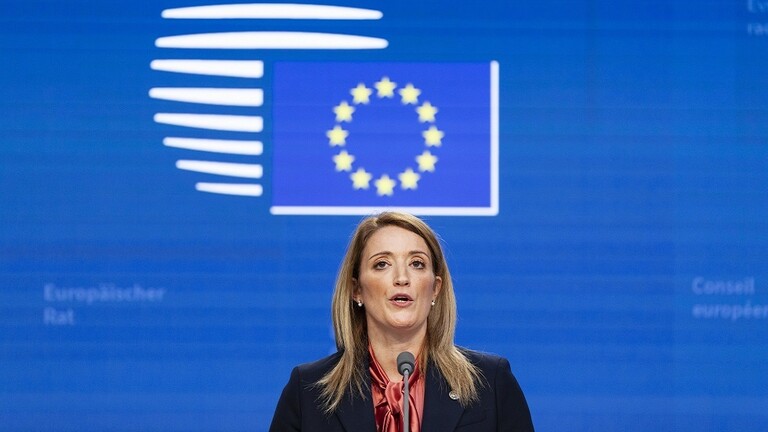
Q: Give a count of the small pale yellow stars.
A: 12